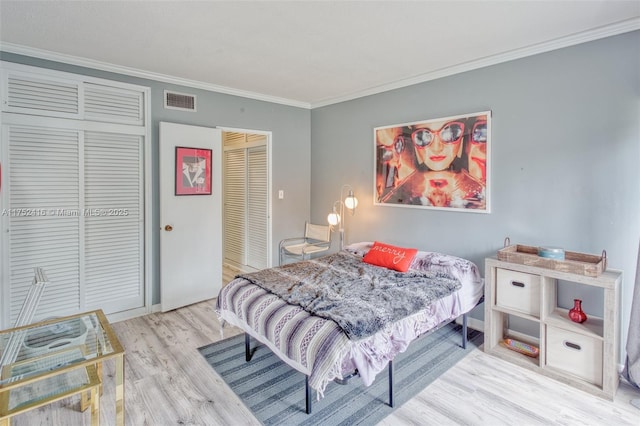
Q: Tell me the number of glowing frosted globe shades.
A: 2